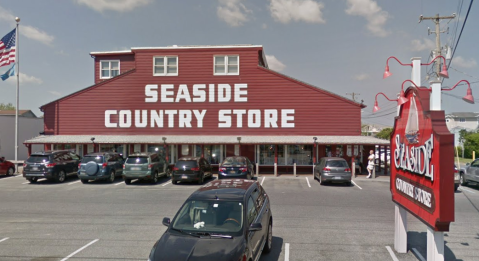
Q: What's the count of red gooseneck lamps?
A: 5